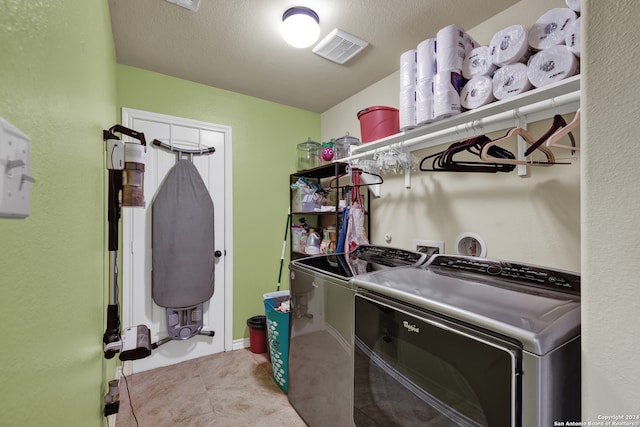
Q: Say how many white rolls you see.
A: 14